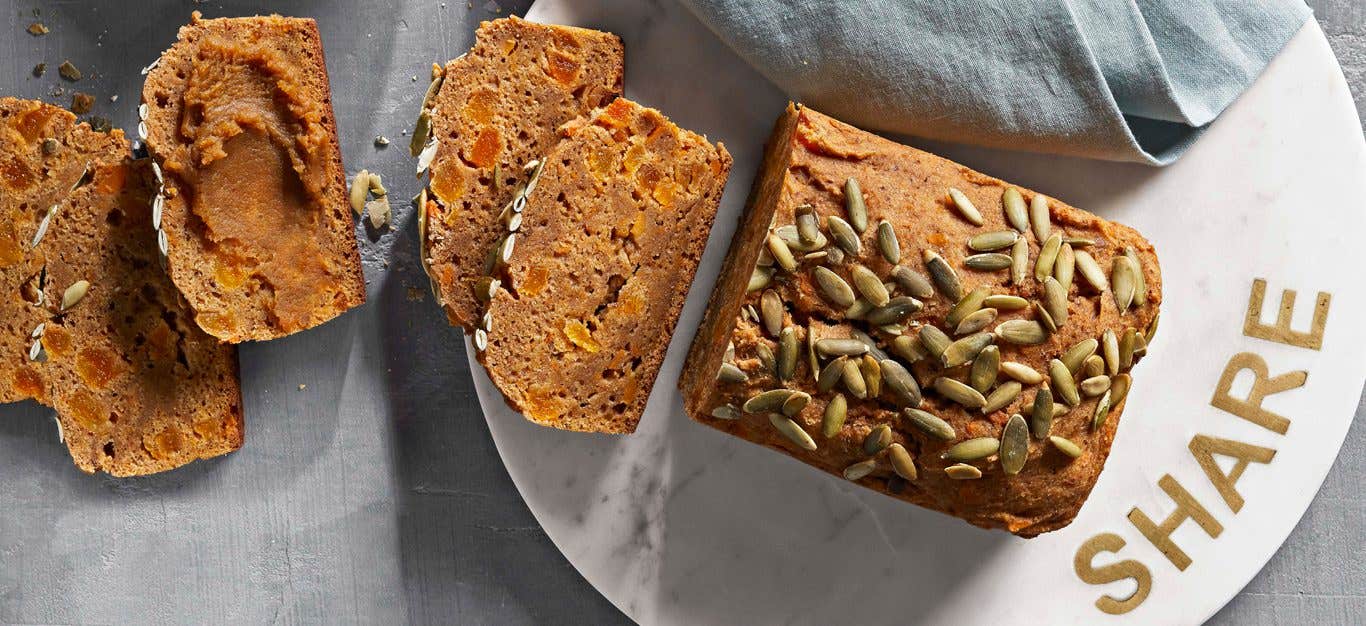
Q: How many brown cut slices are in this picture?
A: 5